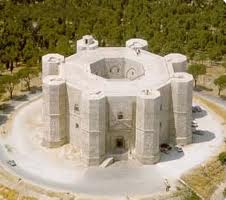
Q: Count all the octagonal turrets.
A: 8